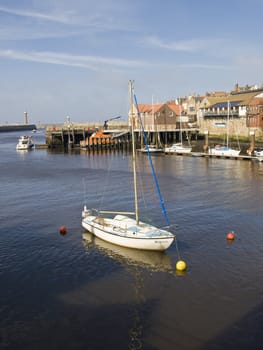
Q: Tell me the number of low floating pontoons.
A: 1